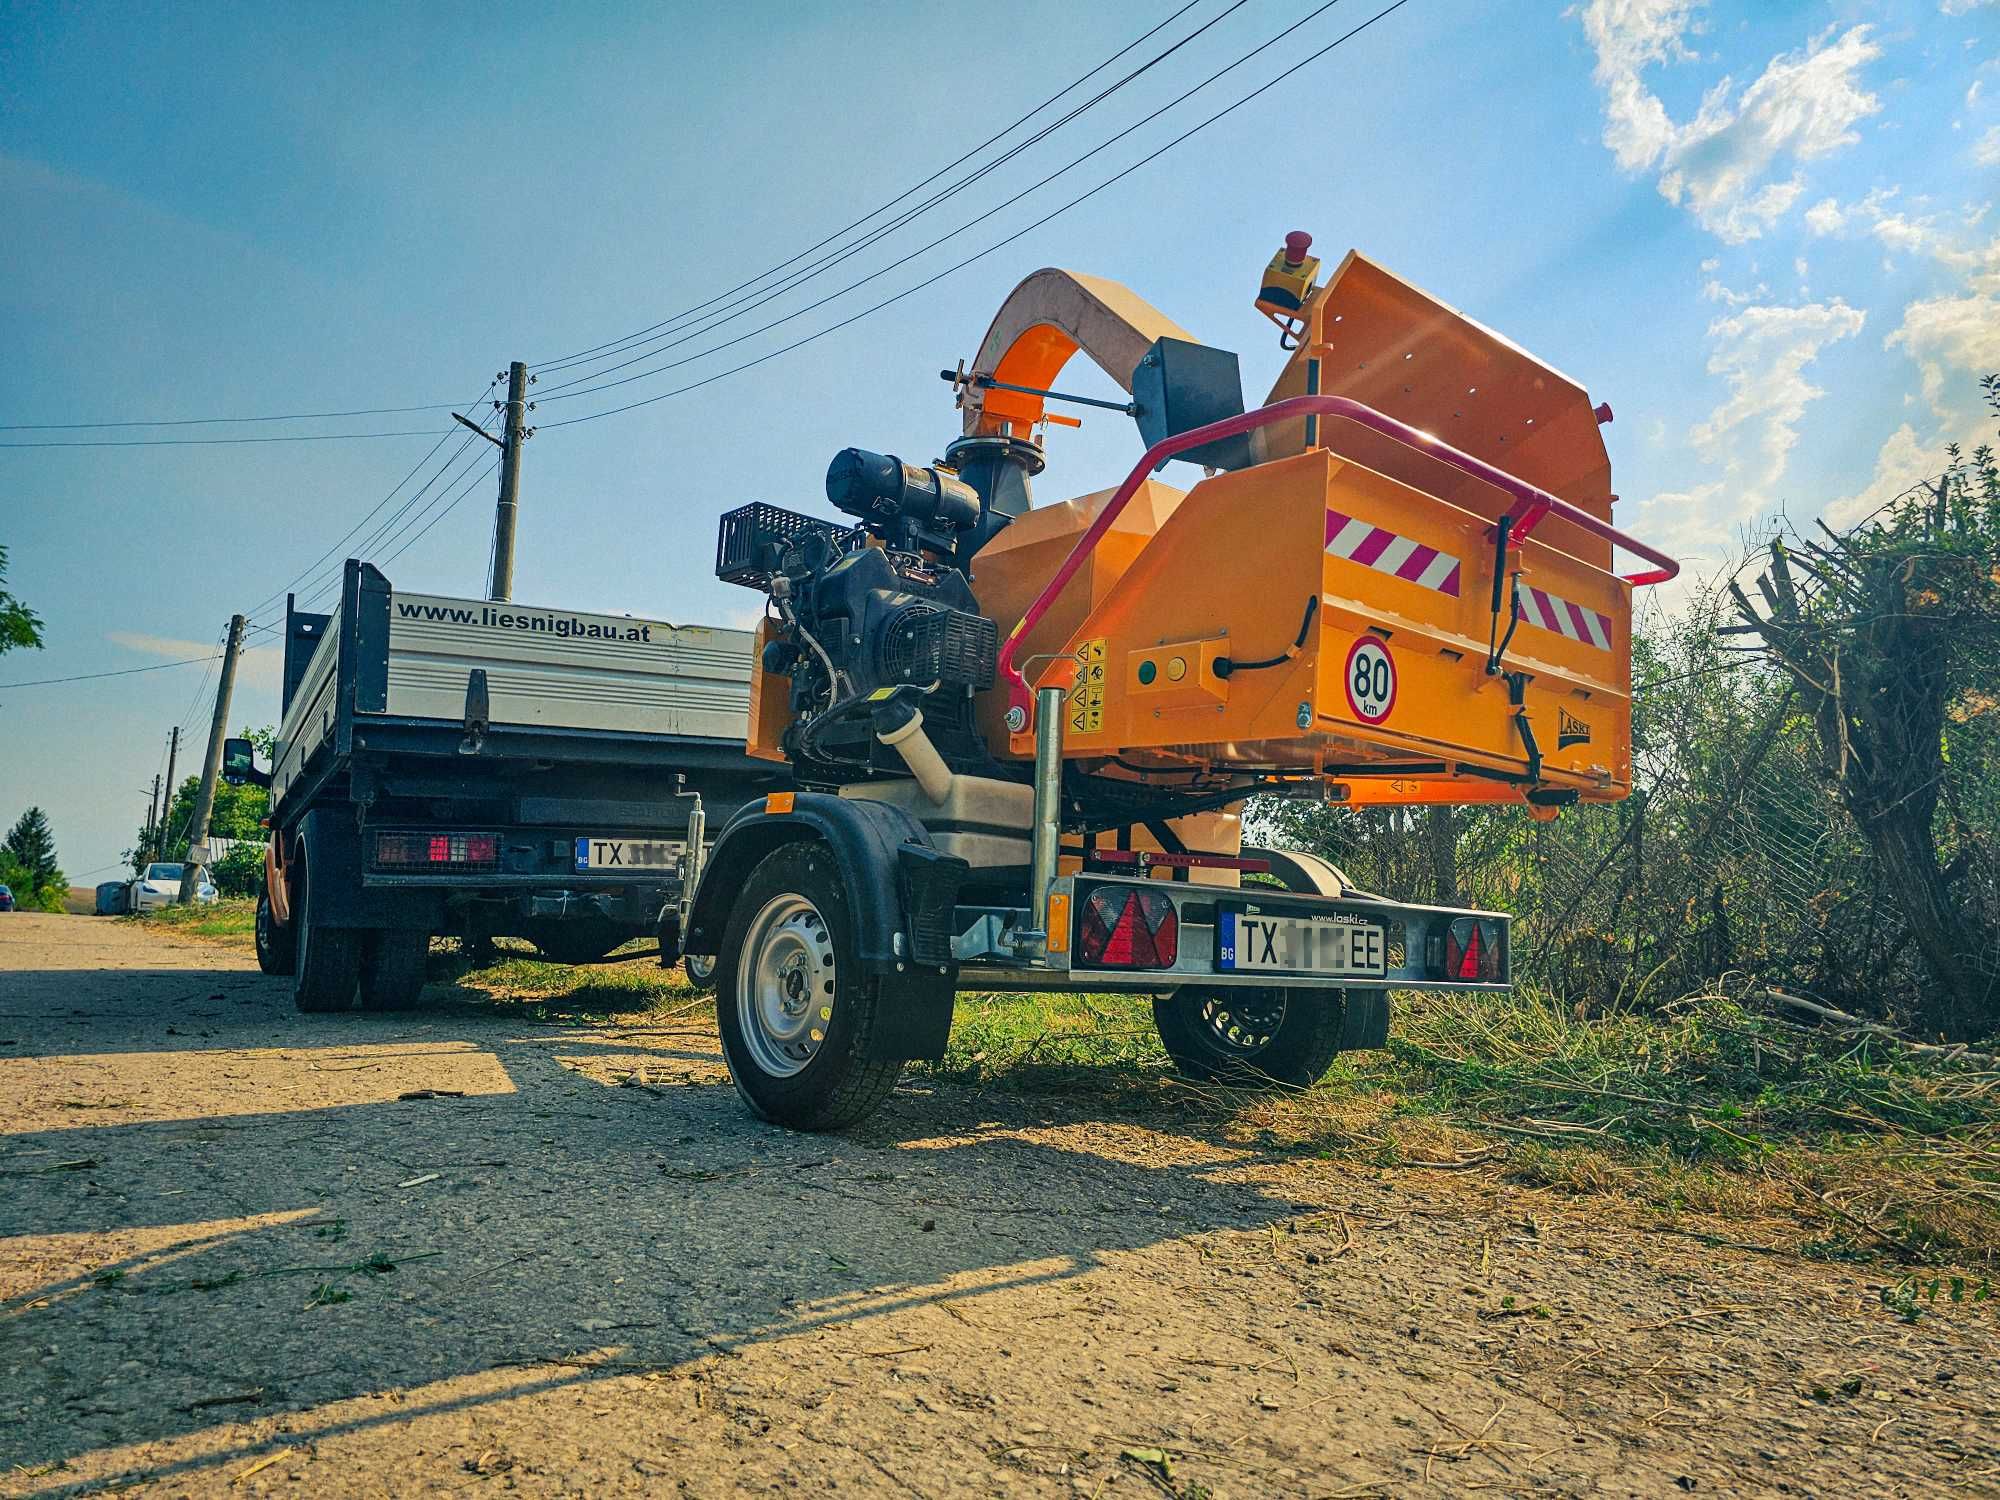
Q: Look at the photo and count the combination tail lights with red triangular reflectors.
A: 2